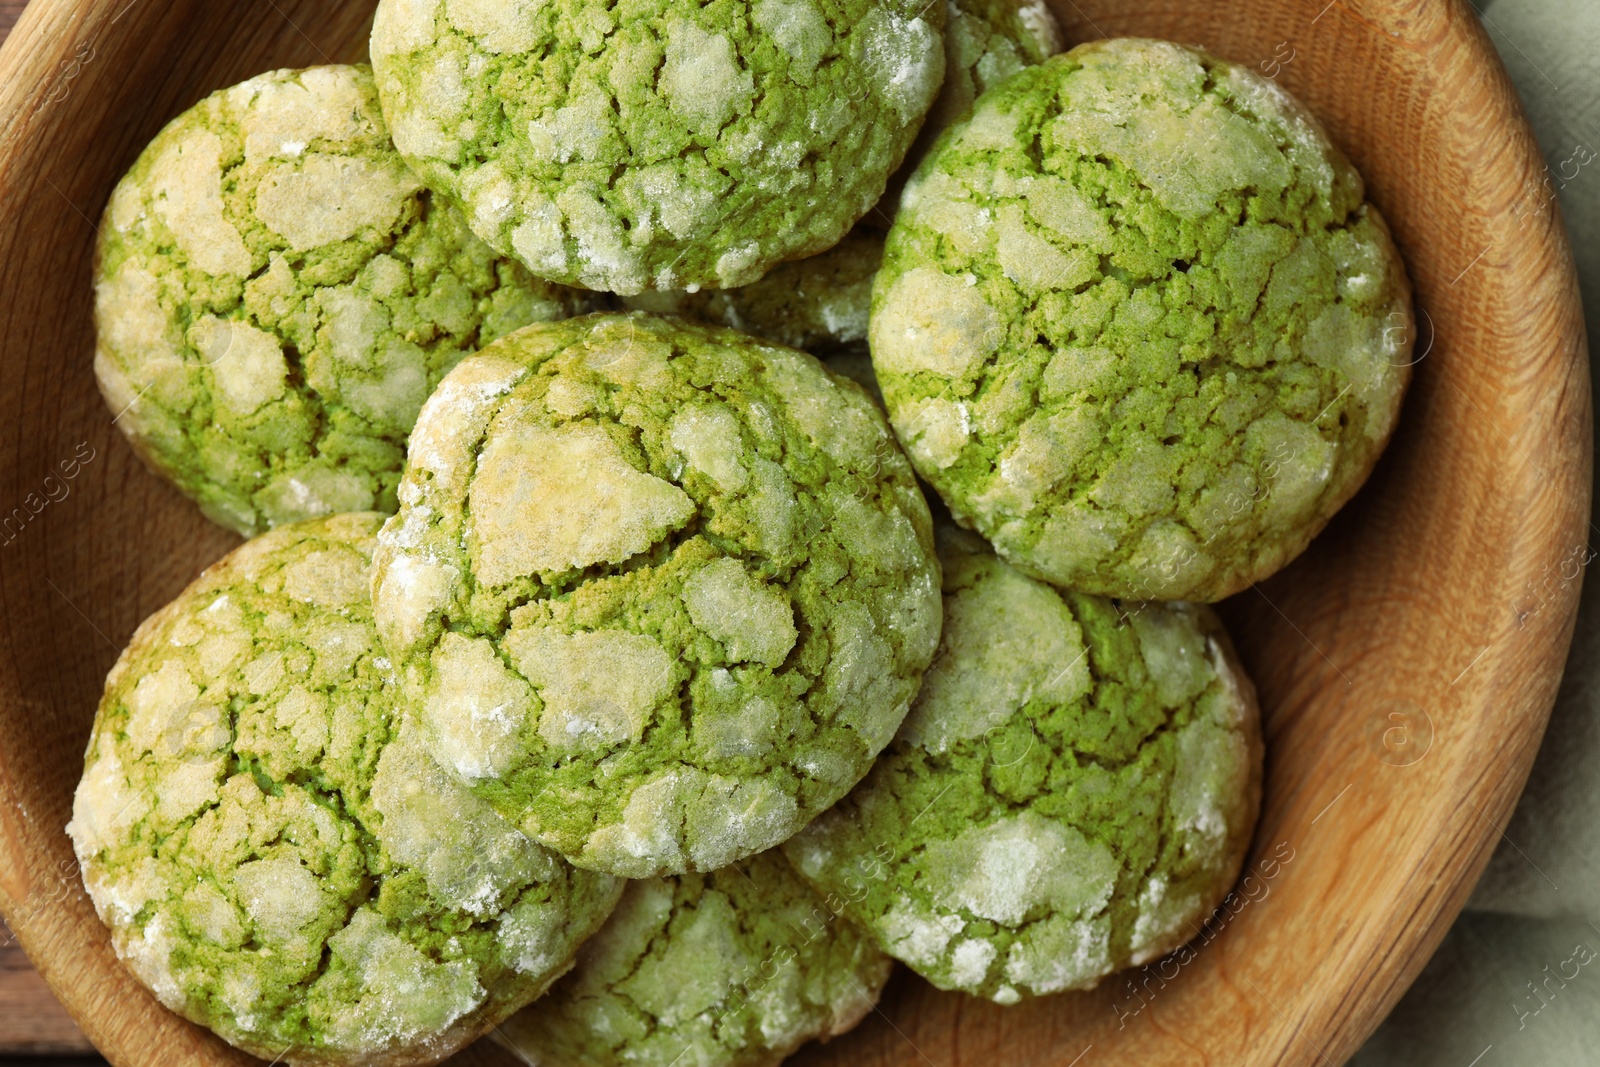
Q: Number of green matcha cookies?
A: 9